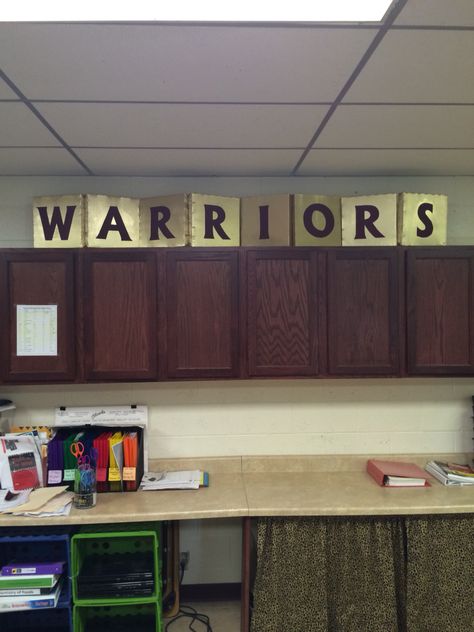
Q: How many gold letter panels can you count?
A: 8